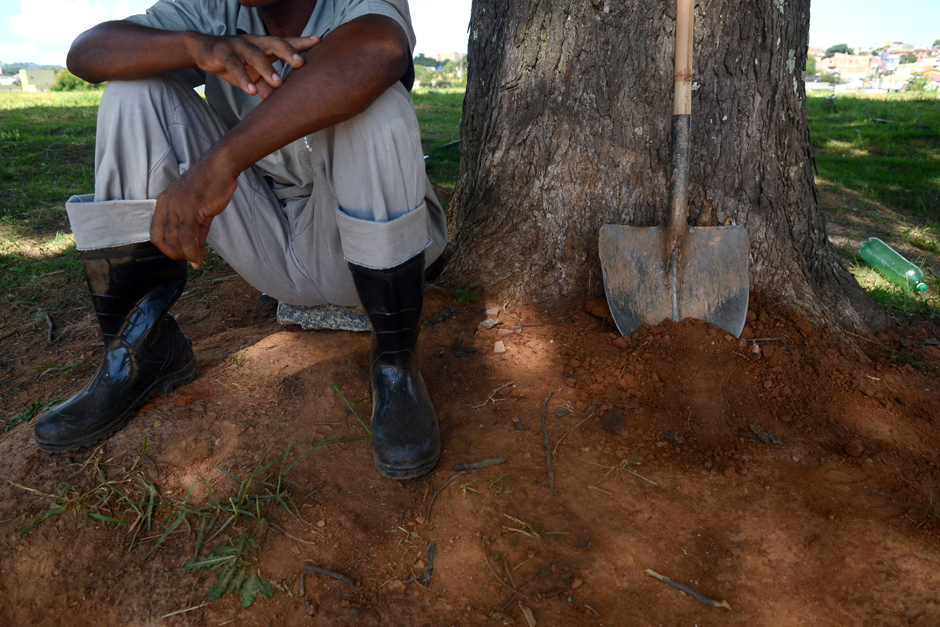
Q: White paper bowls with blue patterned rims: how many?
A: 0